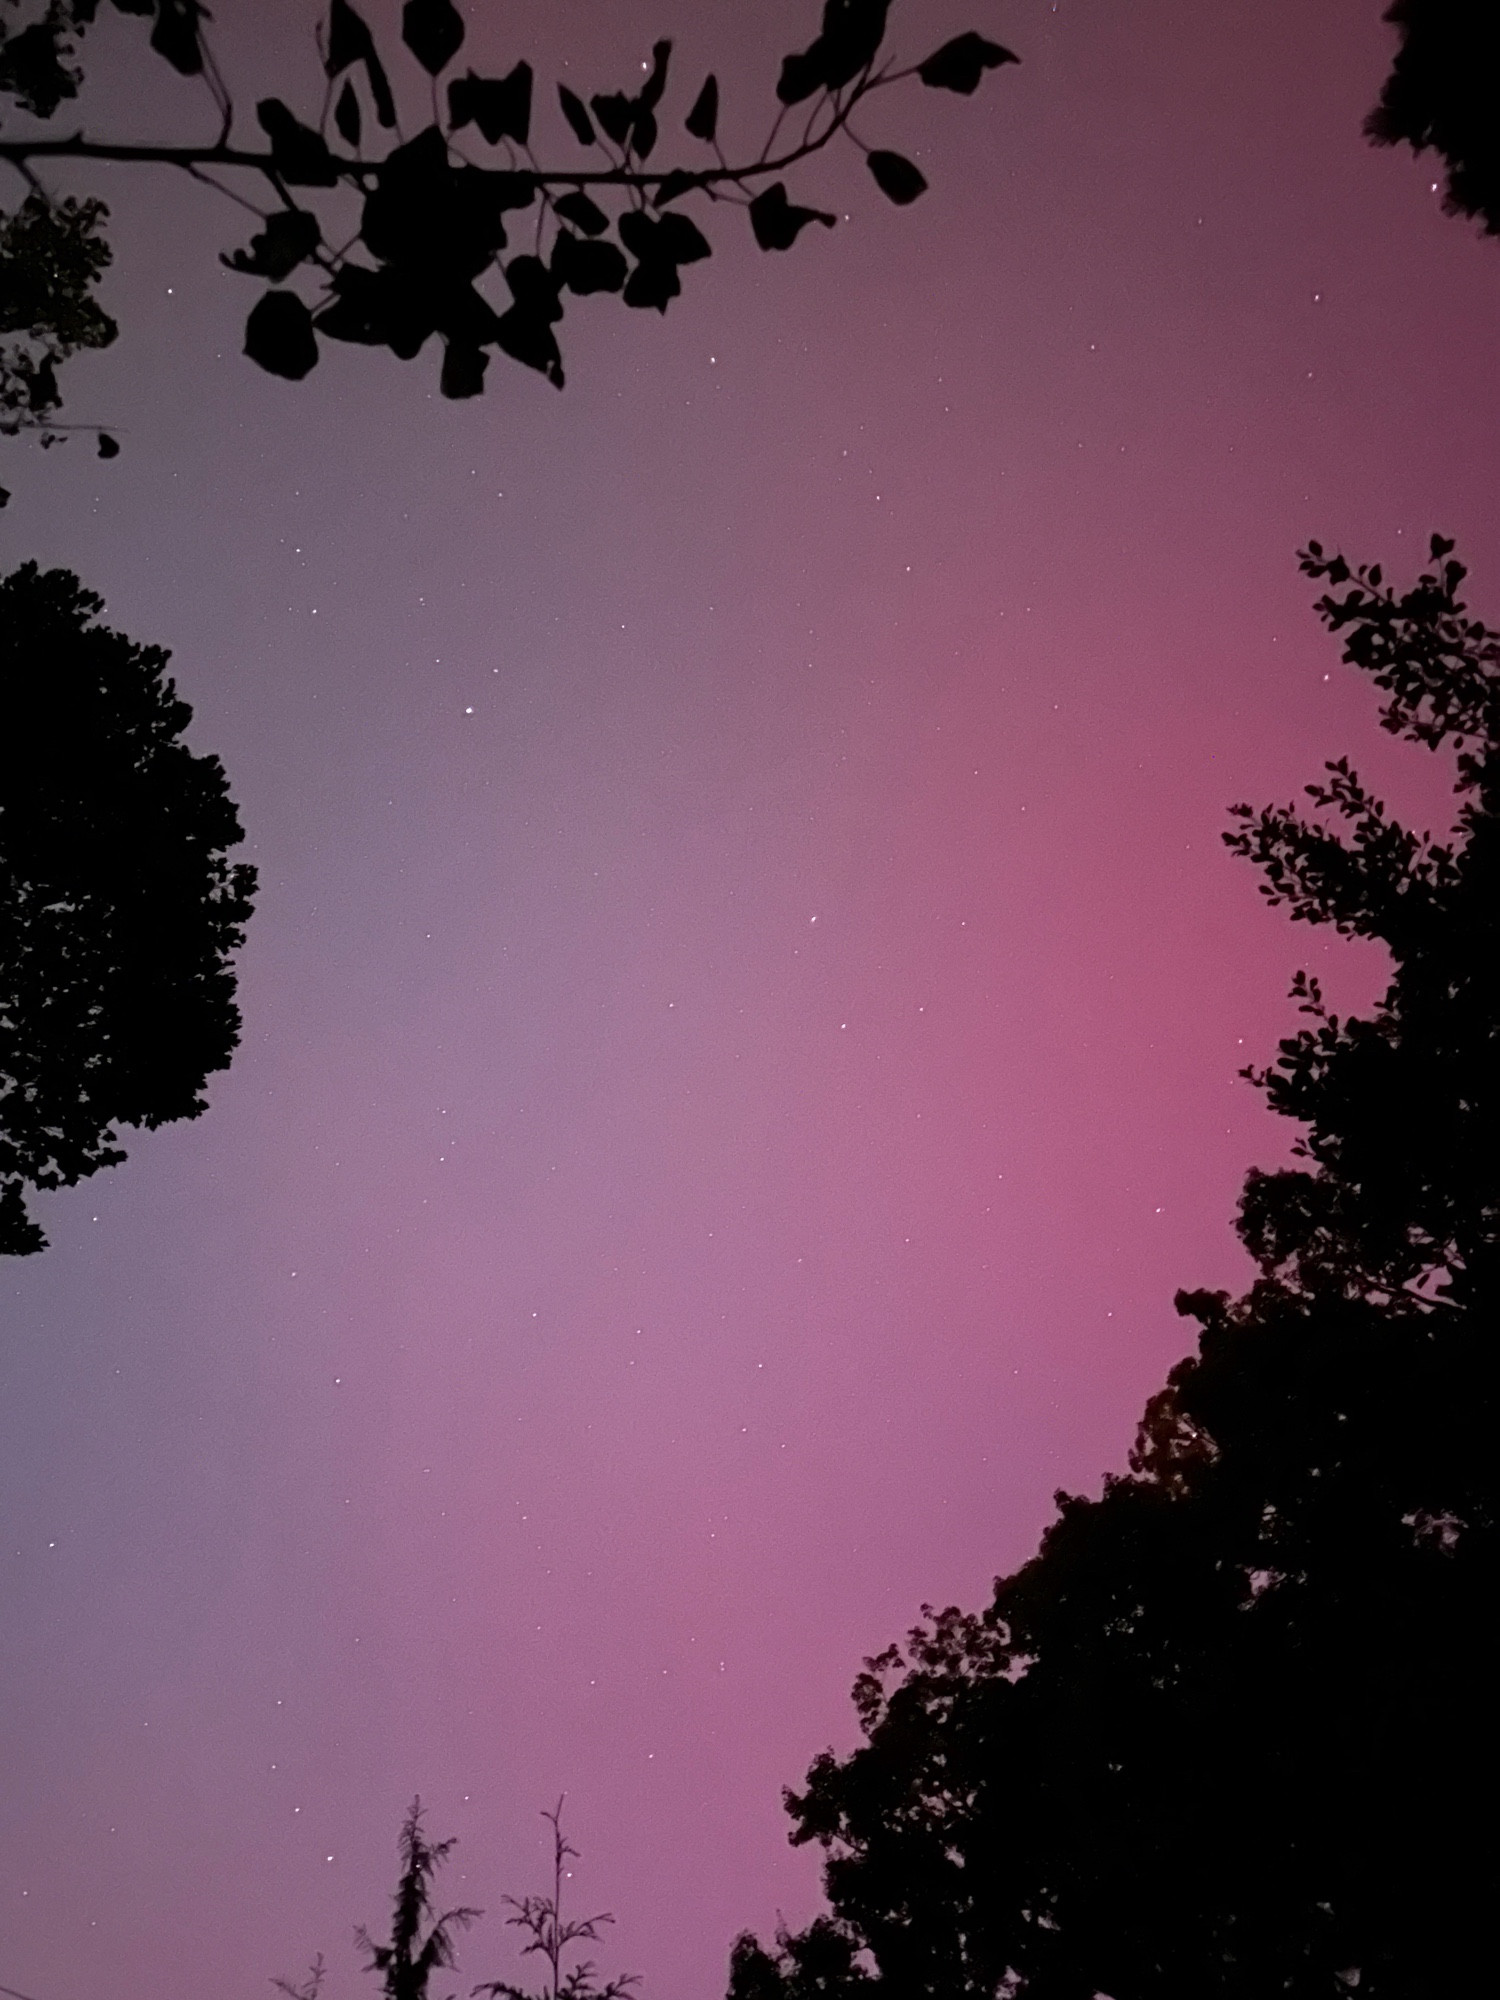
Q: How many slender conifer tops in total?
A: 2